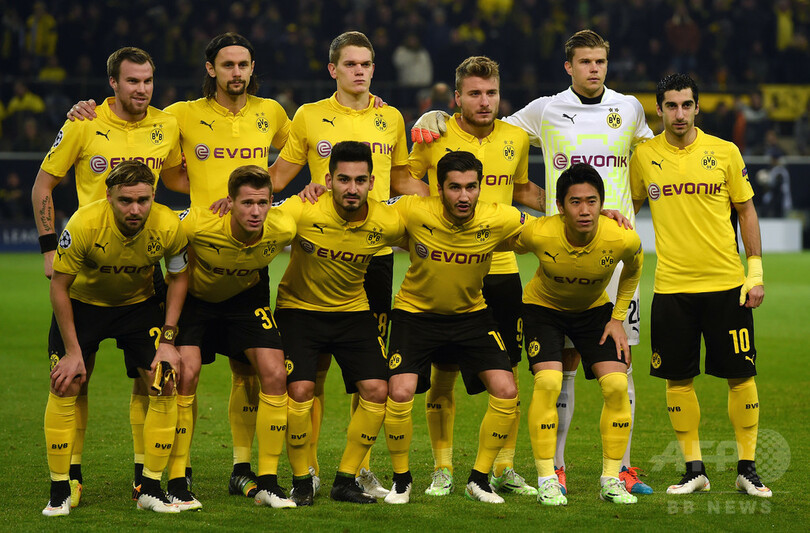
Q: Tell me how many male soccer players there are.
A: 11